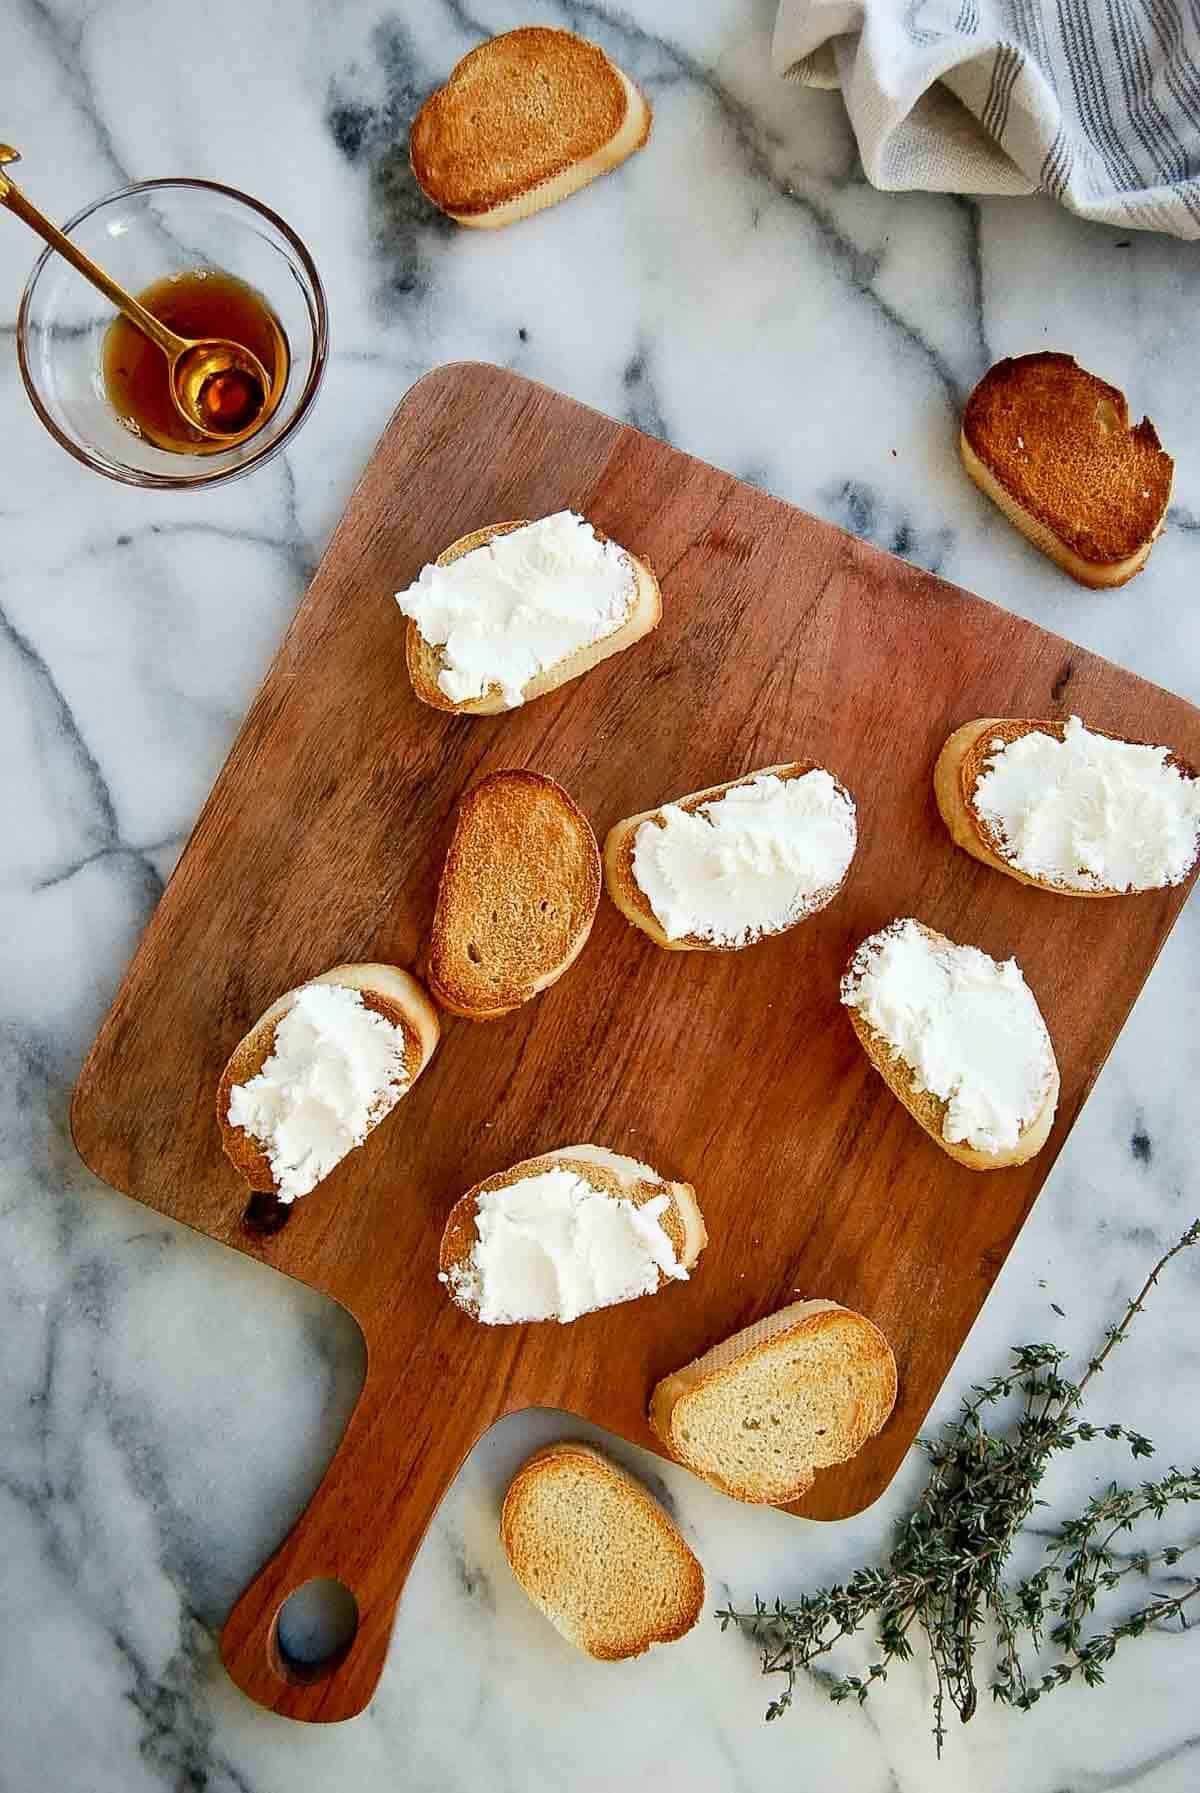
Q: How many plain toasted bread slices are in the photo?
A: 5